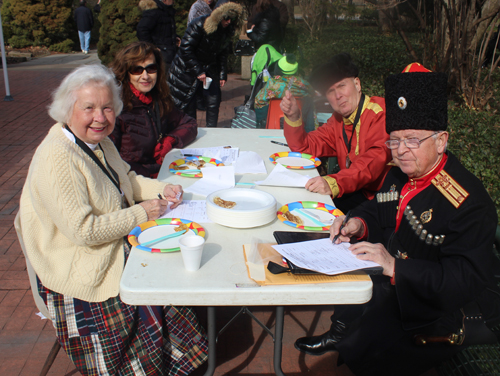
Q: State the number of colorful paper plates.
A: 4